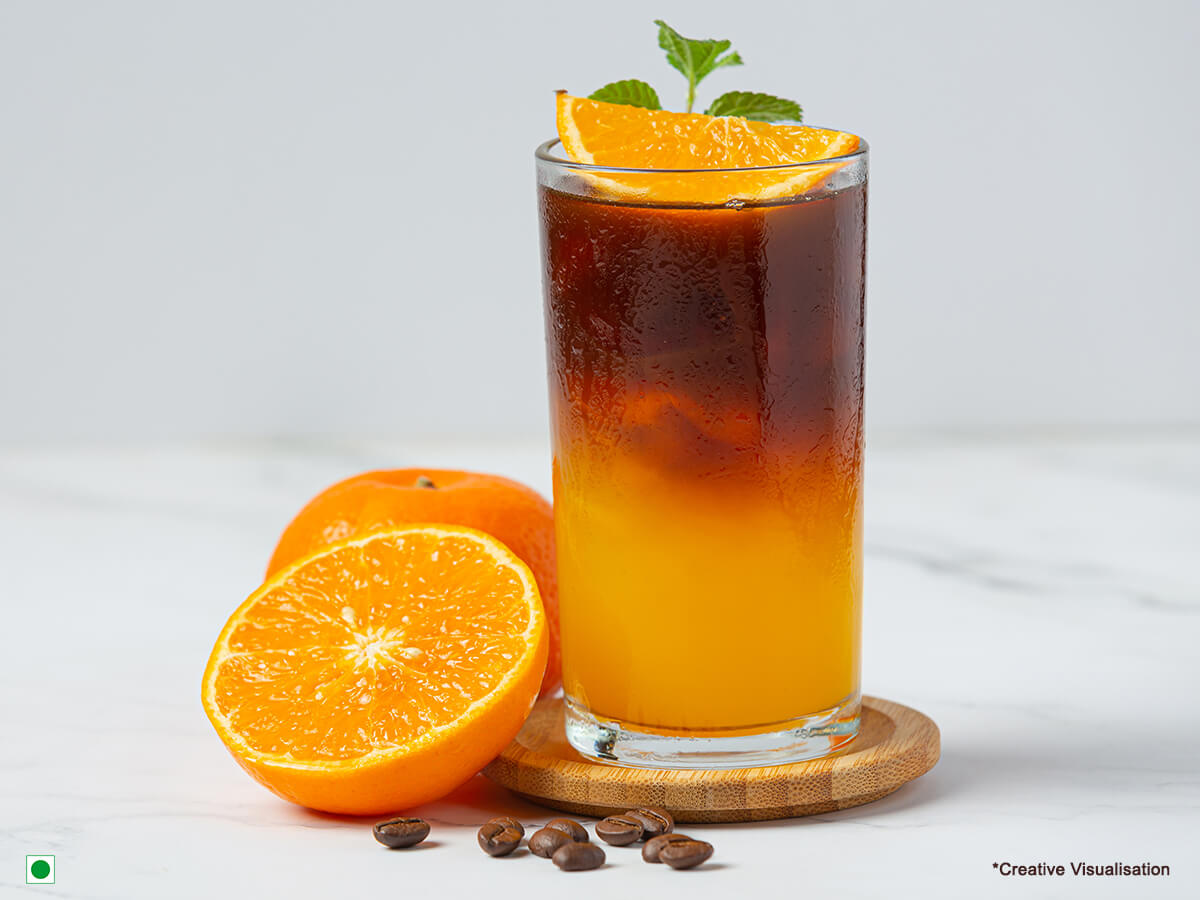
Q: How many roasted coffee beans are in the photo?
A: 10